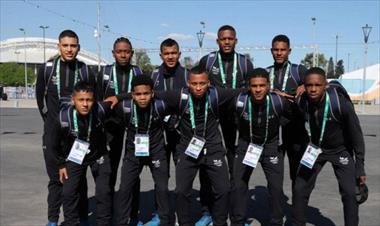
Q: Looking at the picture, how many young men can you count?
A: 10